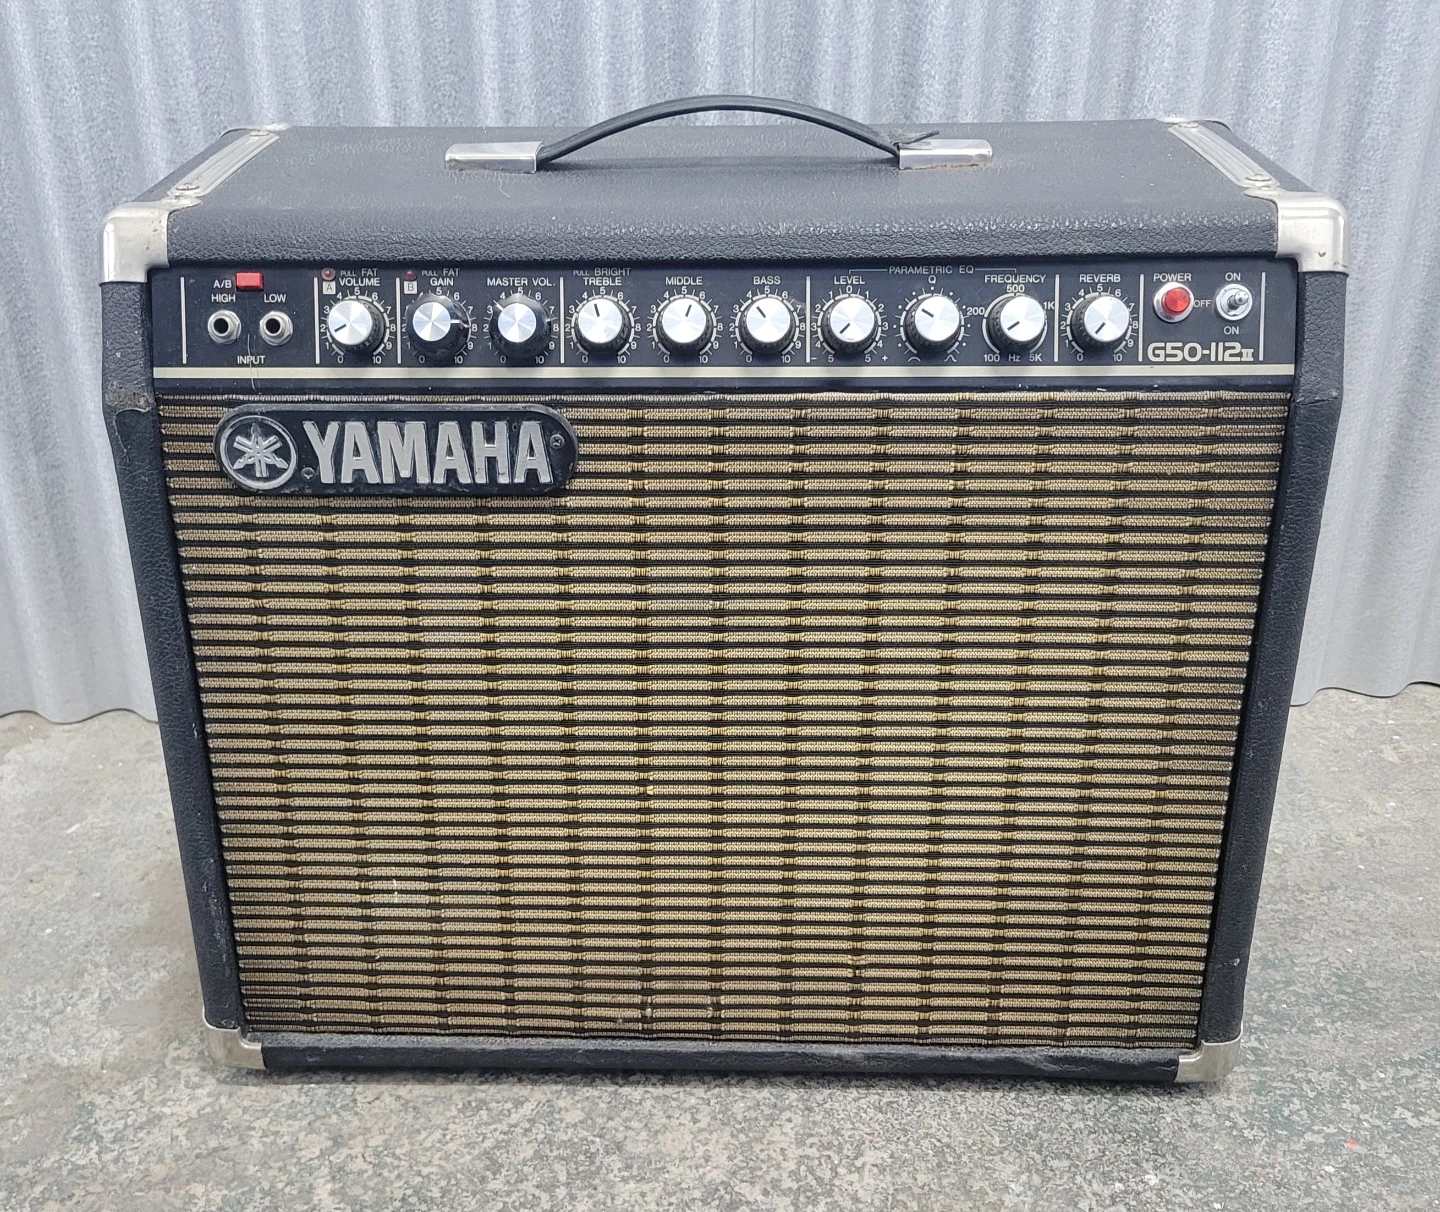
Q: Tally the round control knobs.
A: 10